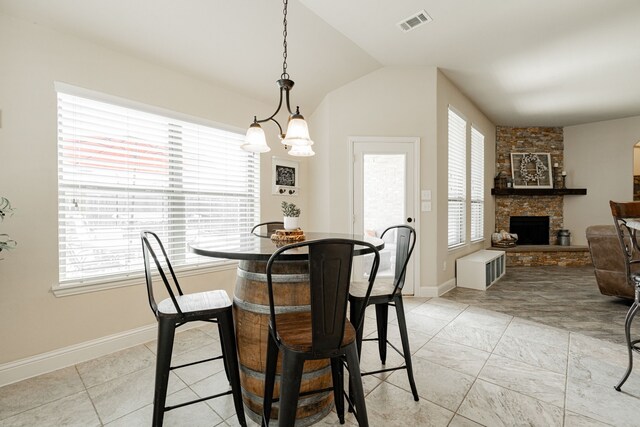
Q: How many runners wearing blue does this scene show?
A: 0